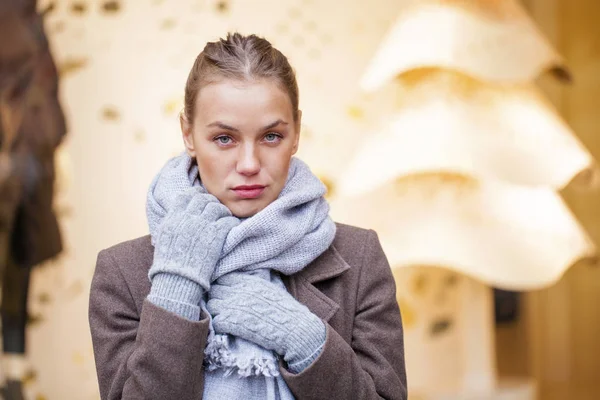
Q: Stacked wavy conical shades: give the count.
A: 3